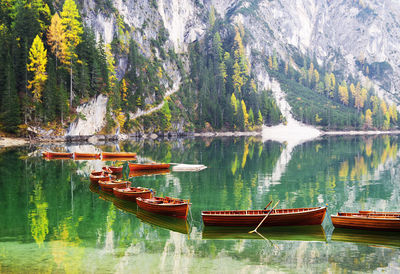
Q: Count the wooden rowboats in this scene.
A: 11